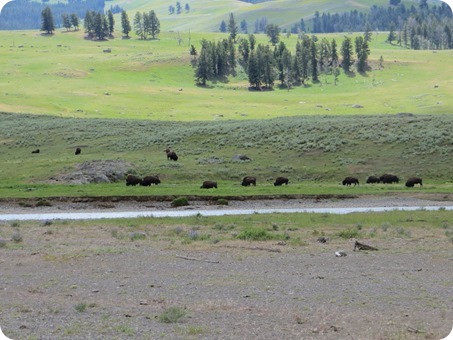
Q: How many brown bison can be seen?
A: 12